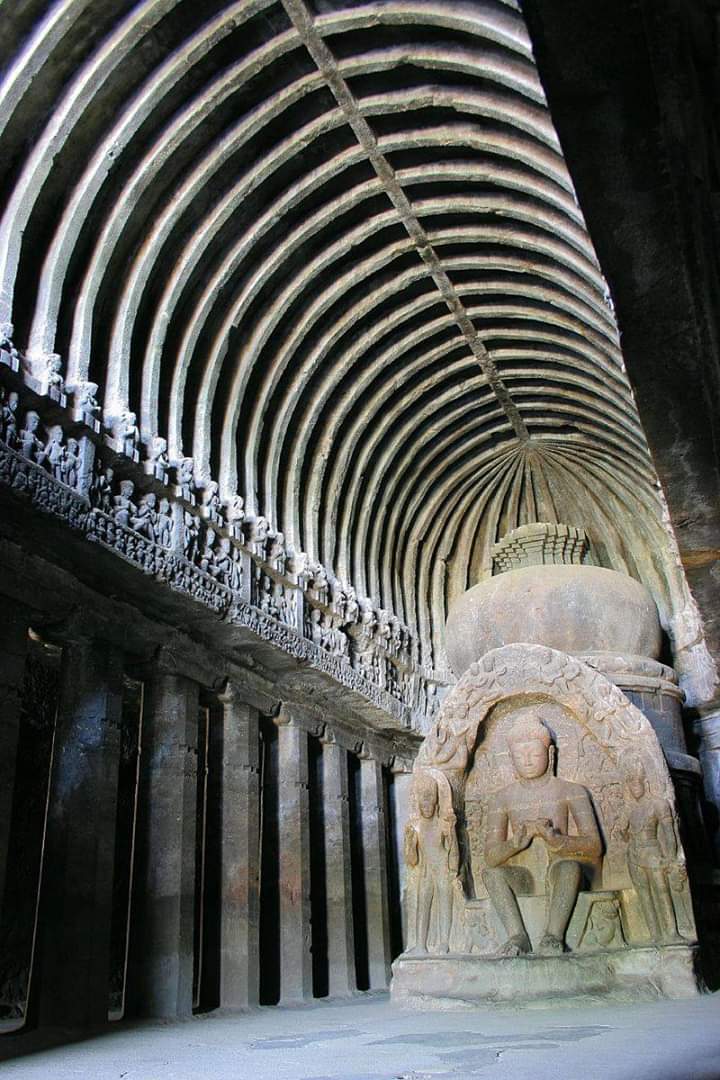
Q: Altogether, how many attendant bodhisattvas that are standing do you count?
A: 2